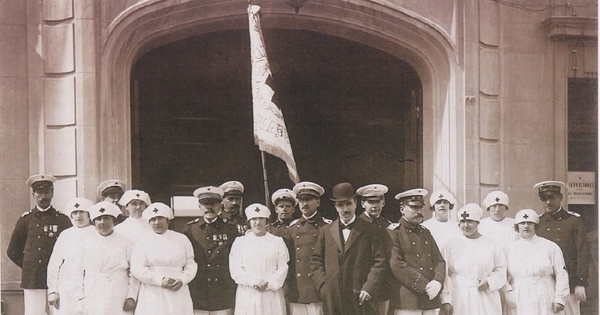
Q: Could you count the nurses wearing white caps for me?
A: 9